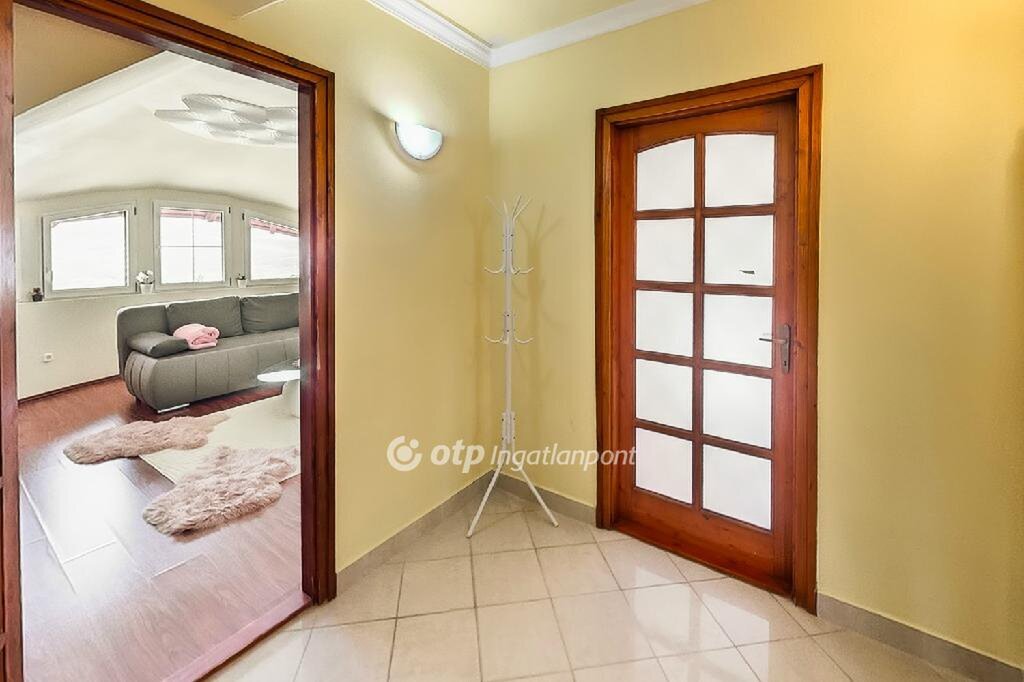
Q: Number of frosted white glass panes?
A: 10